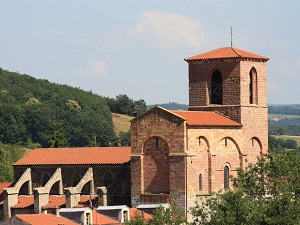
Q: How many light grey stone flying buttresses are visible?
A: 3